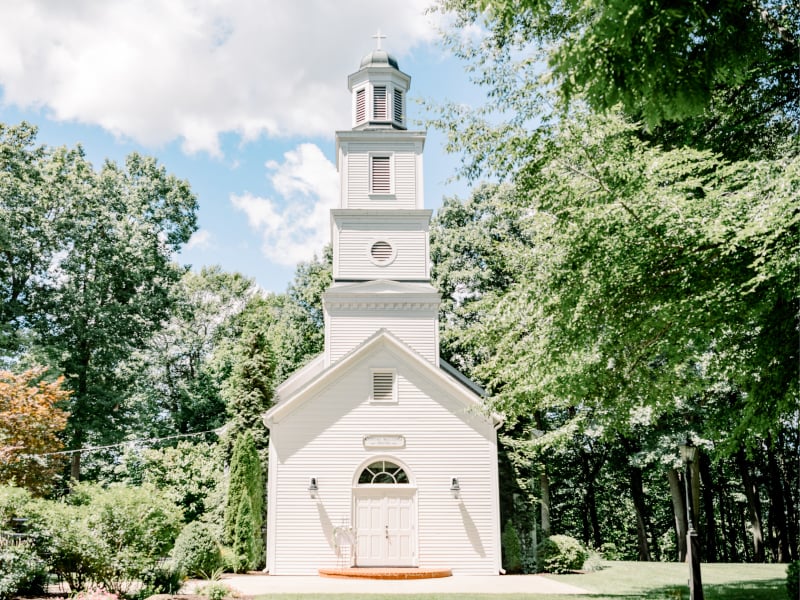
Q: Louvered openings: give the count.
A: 6